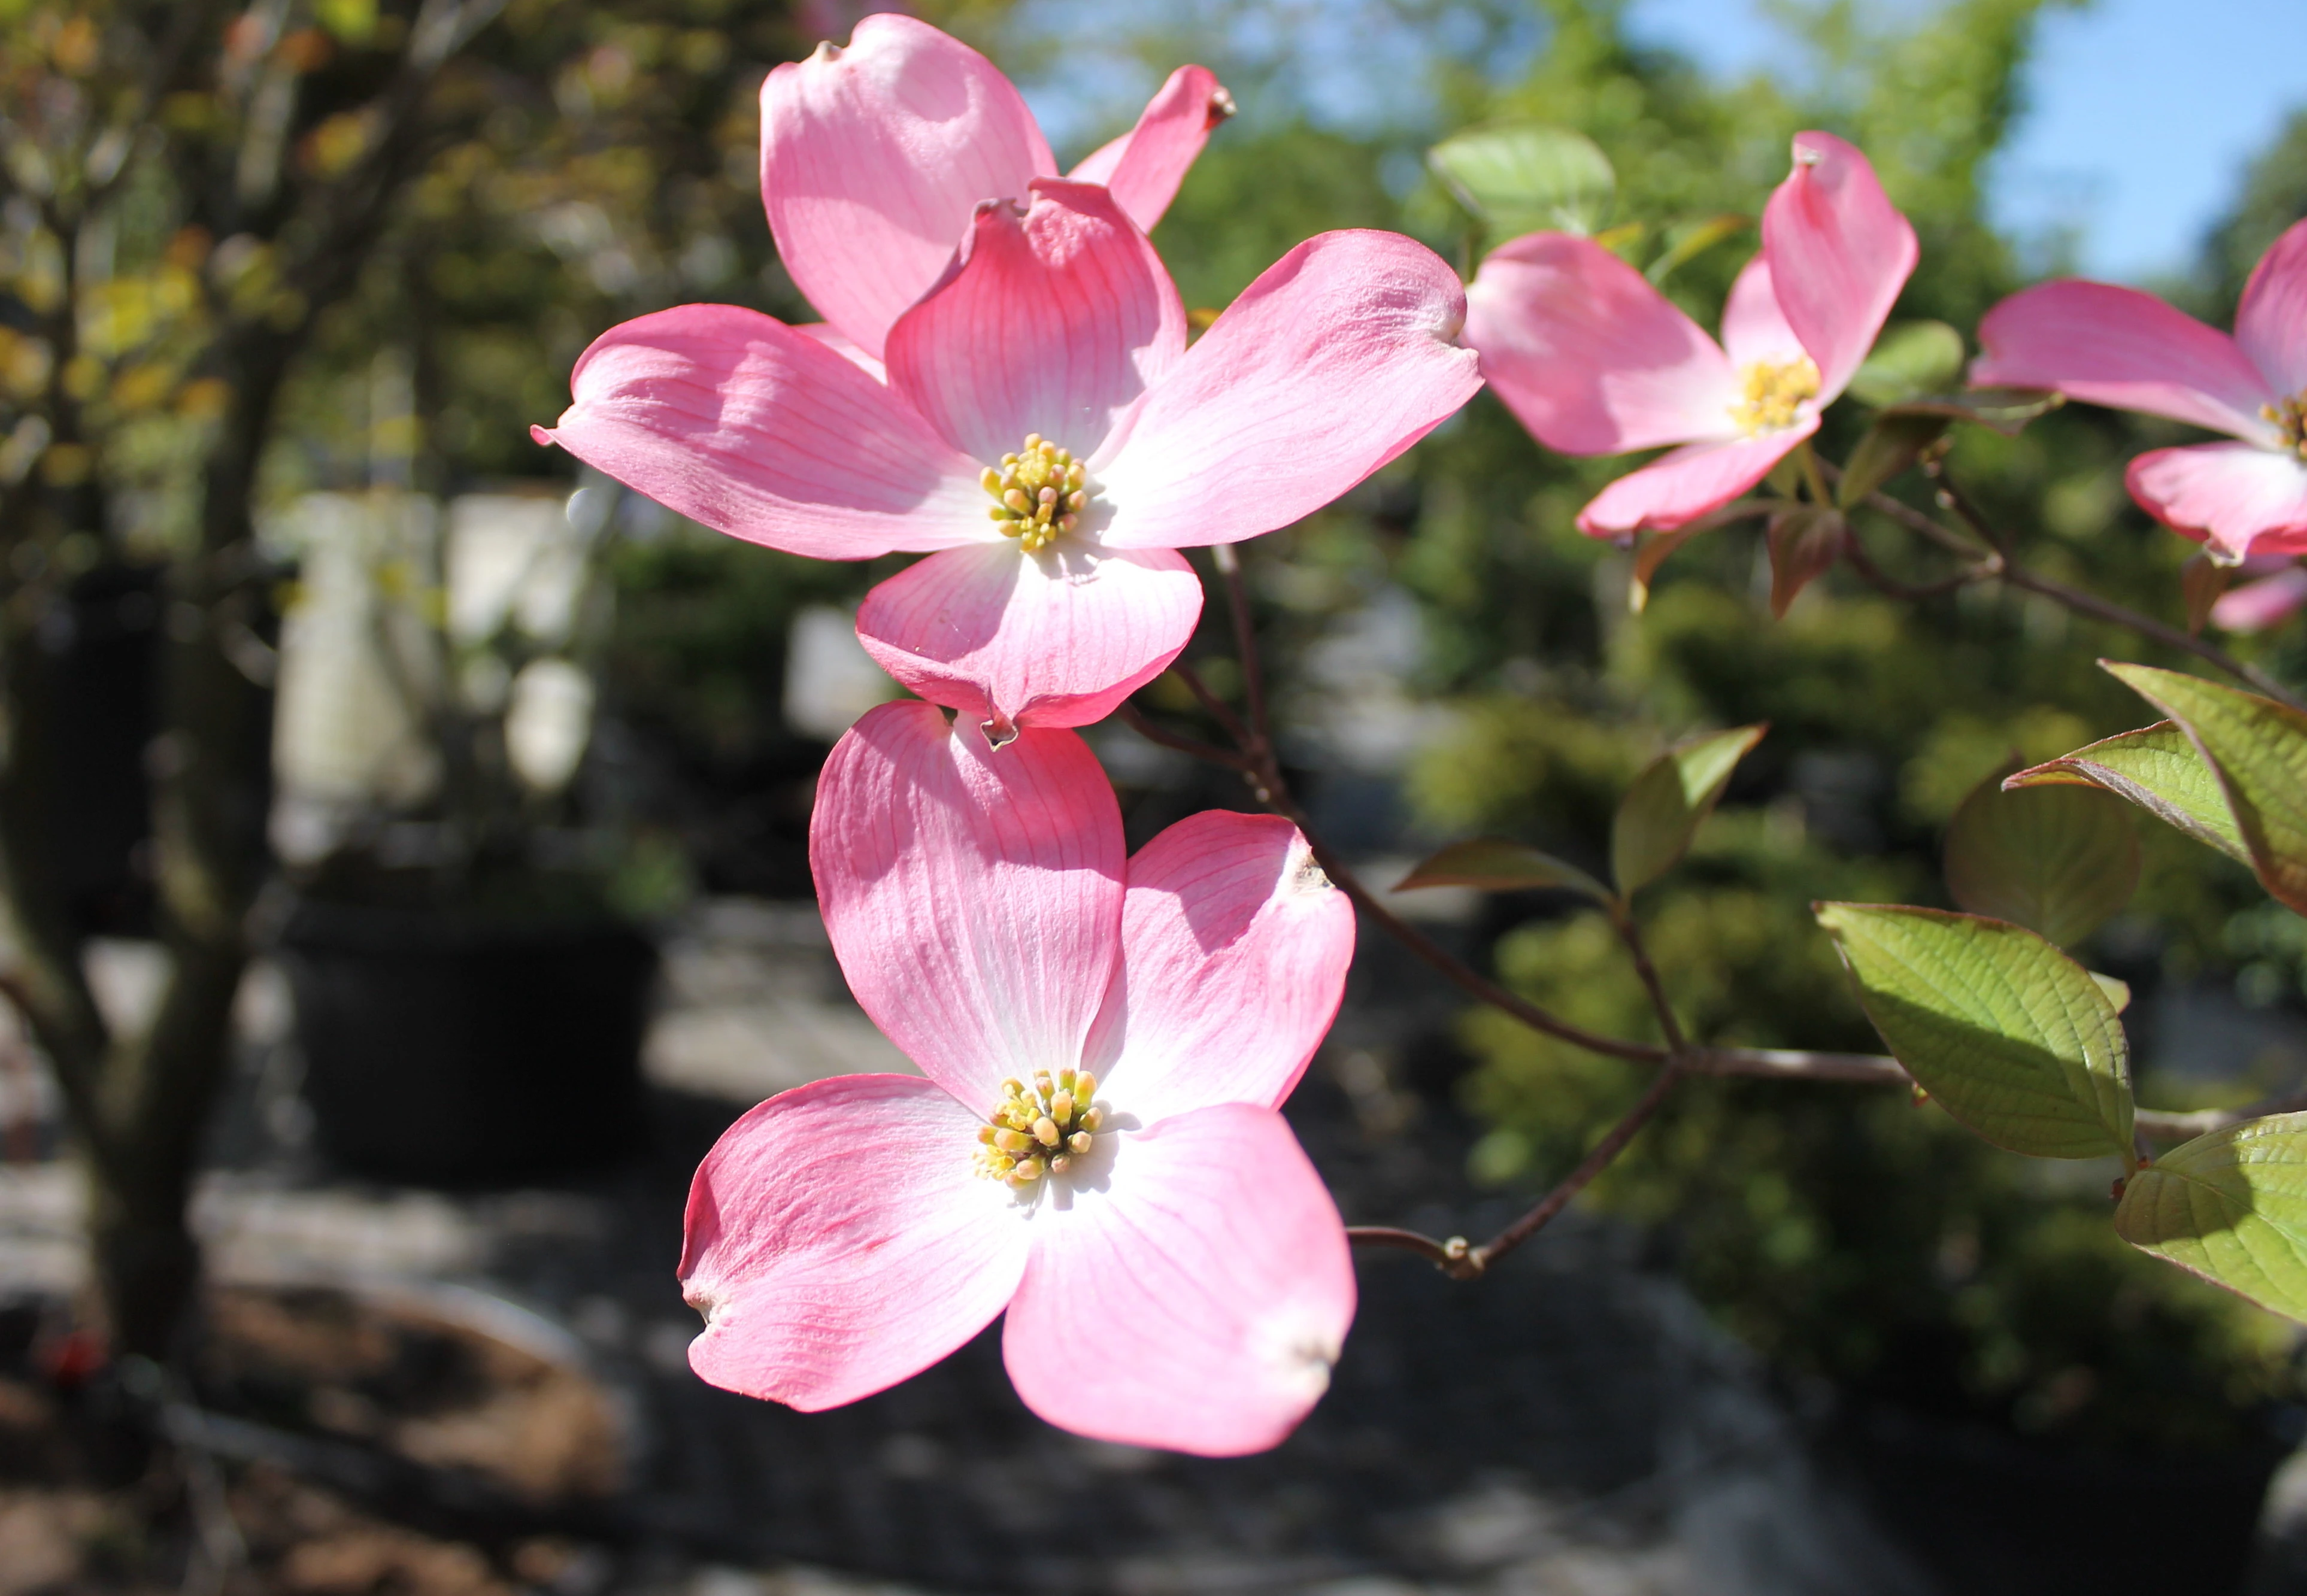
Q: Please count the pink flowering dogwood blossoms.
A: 5